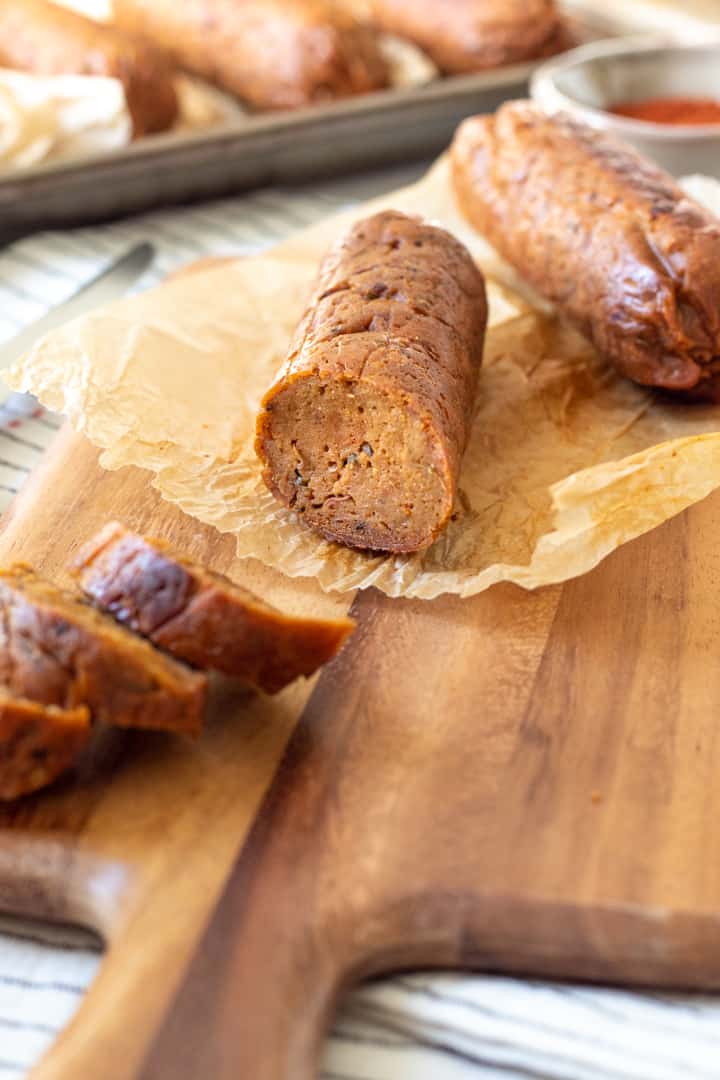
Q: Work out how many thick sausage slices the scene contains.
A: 3